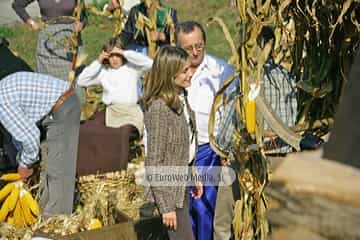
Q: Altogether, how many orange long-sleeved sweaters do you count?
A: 0